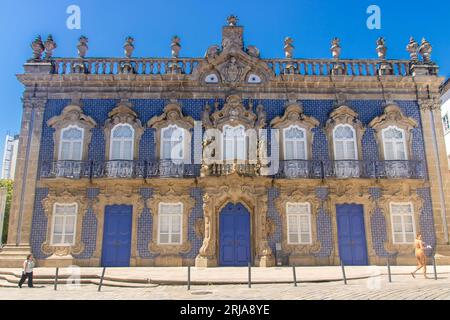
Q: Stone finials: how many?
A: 11